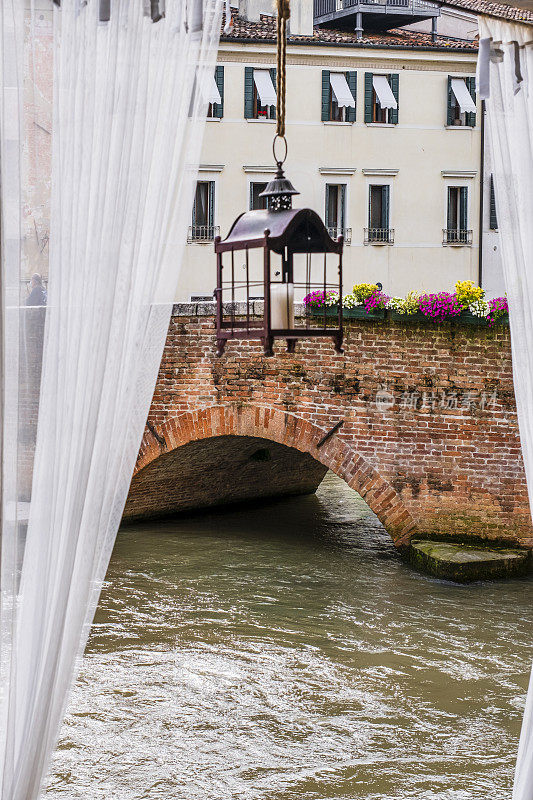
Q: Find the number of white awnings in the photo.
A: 5